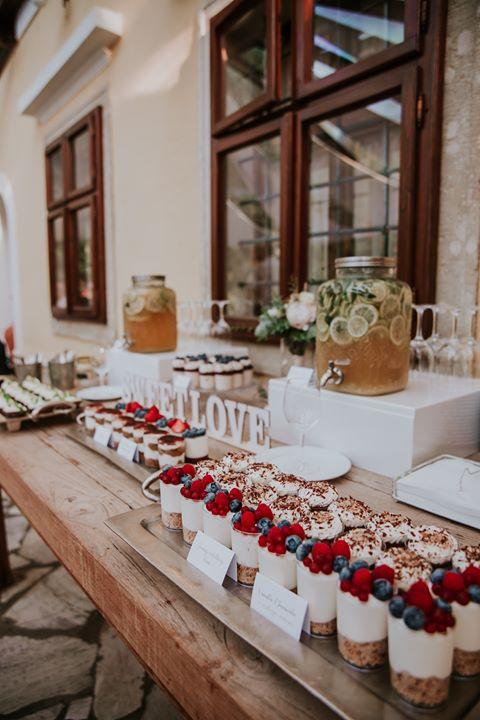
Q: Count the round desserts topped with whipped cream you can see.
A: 15